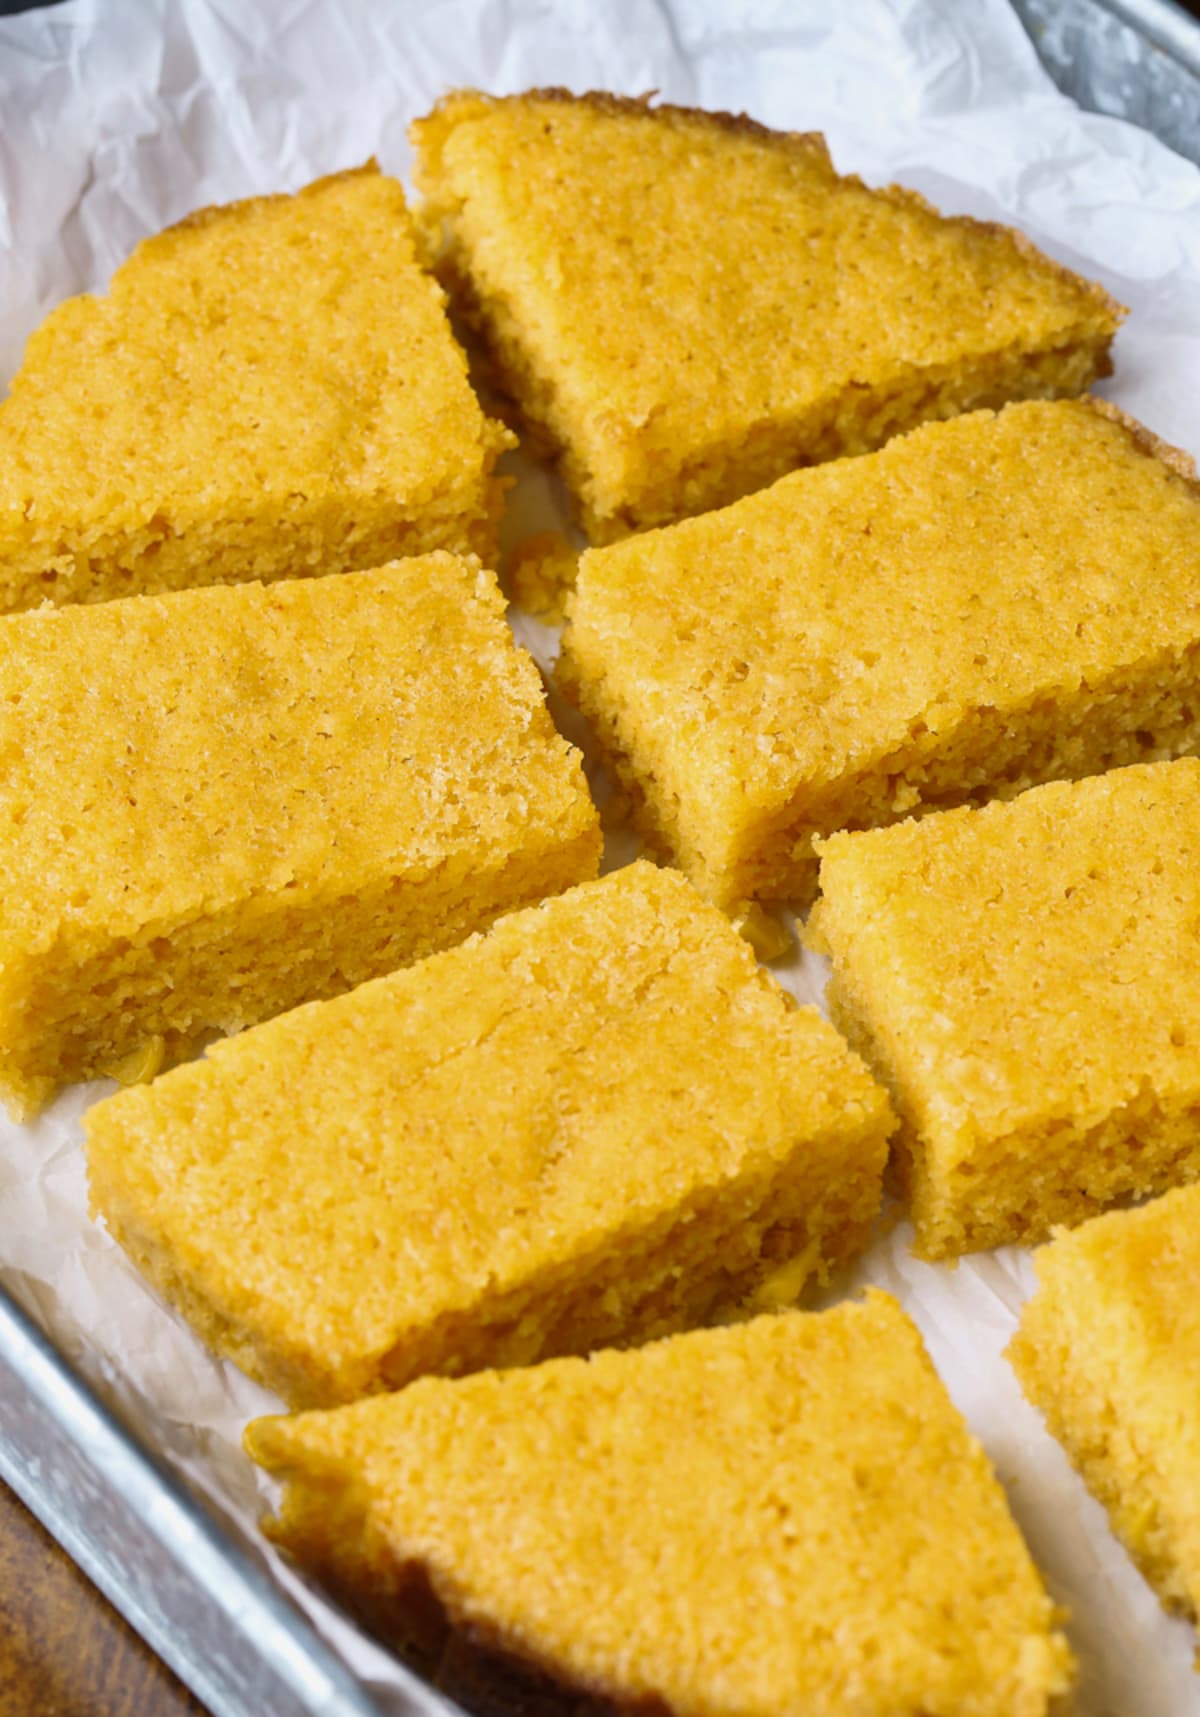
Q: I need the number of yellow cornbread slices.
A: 8